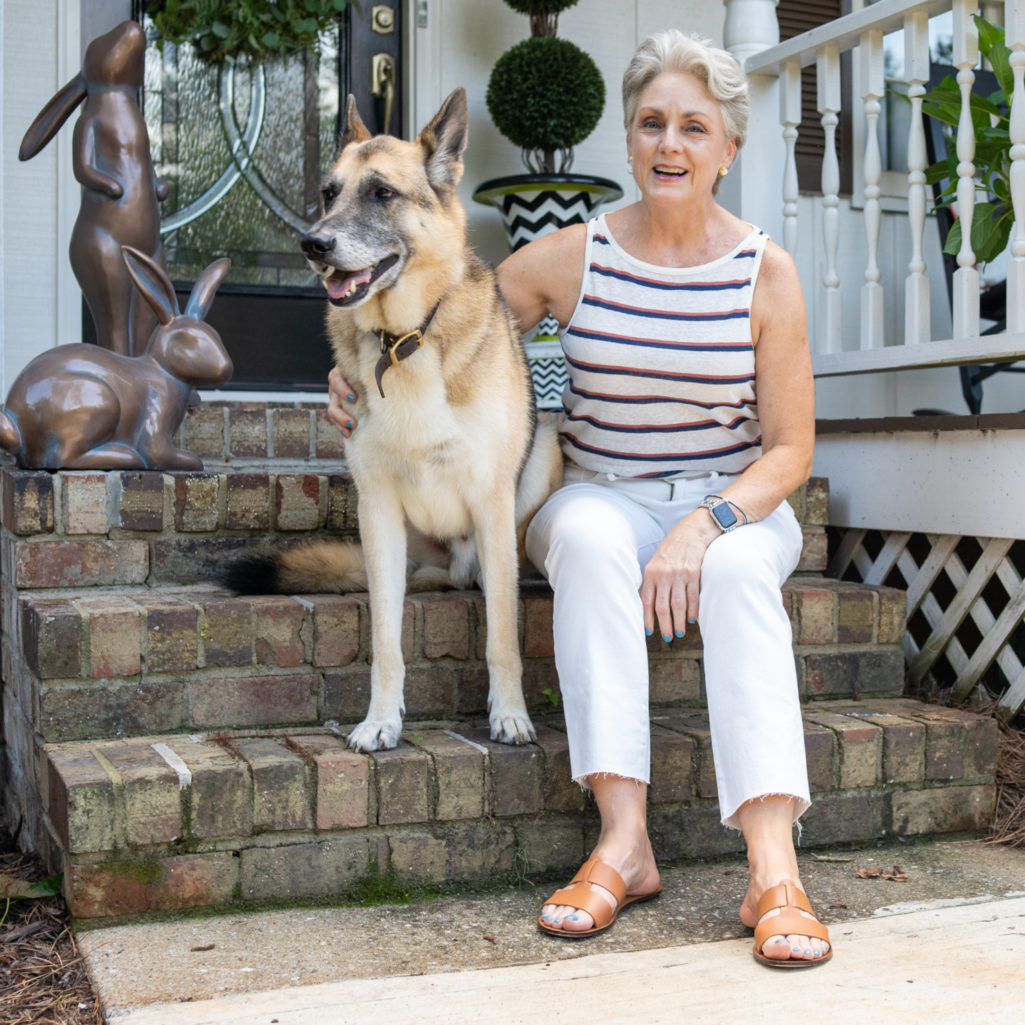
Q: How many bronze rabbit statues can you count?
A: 2